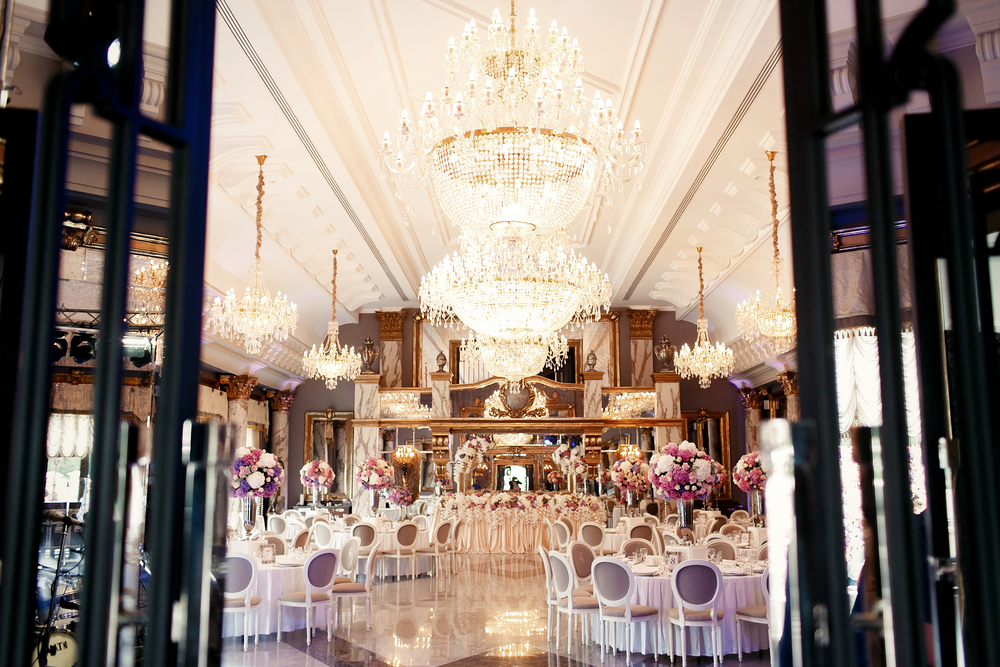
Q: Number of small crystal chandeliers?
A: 4